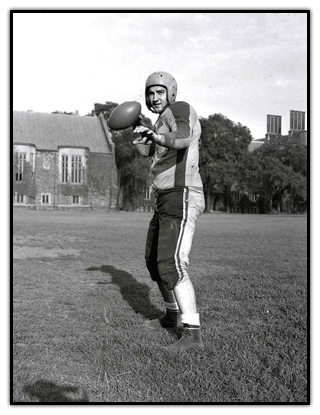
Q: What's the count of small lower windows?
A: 3